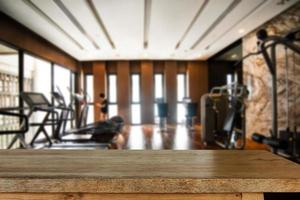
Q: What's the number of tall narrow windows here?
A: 5